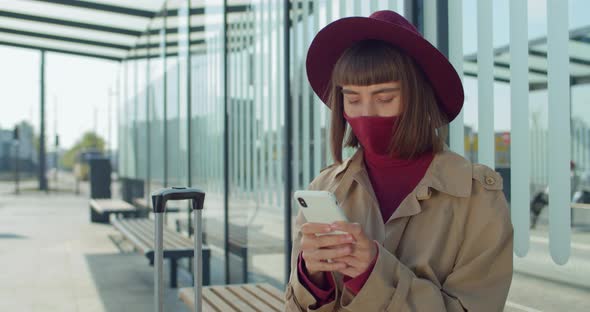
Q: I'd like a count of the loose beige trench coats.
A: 1